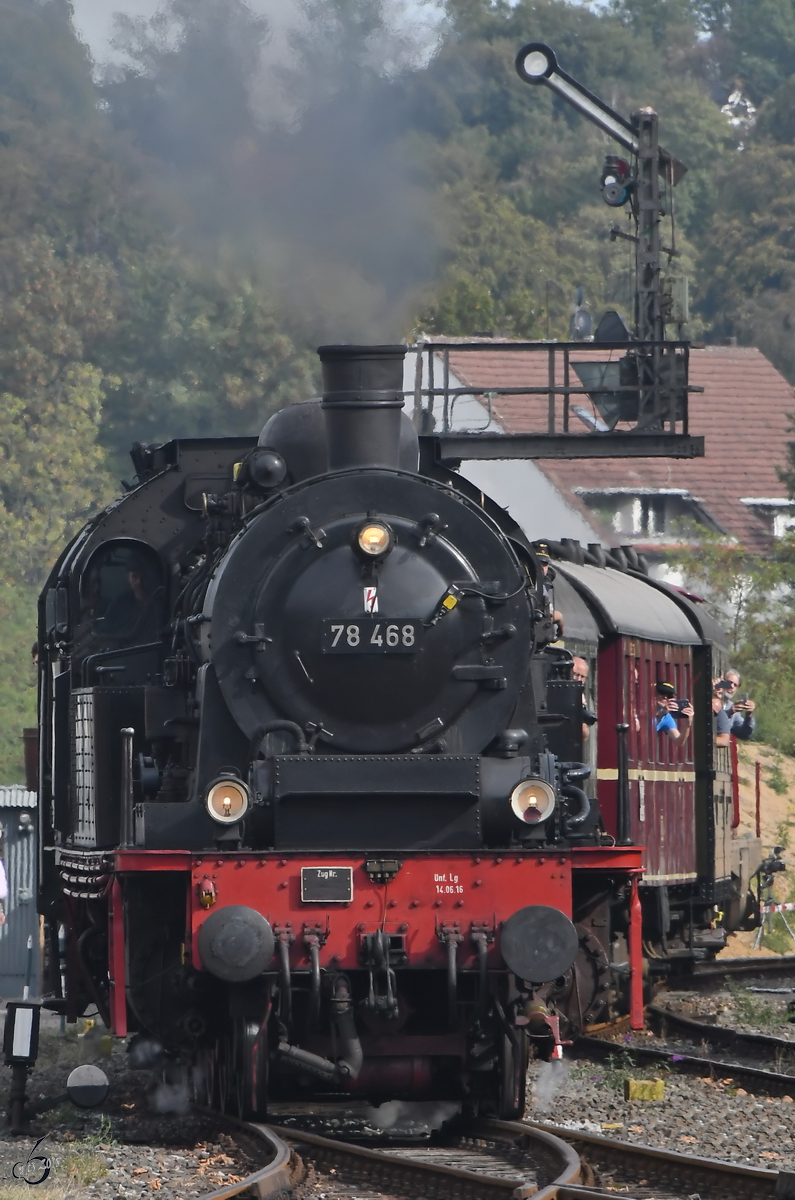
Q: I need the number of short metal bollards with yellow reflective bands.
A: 0